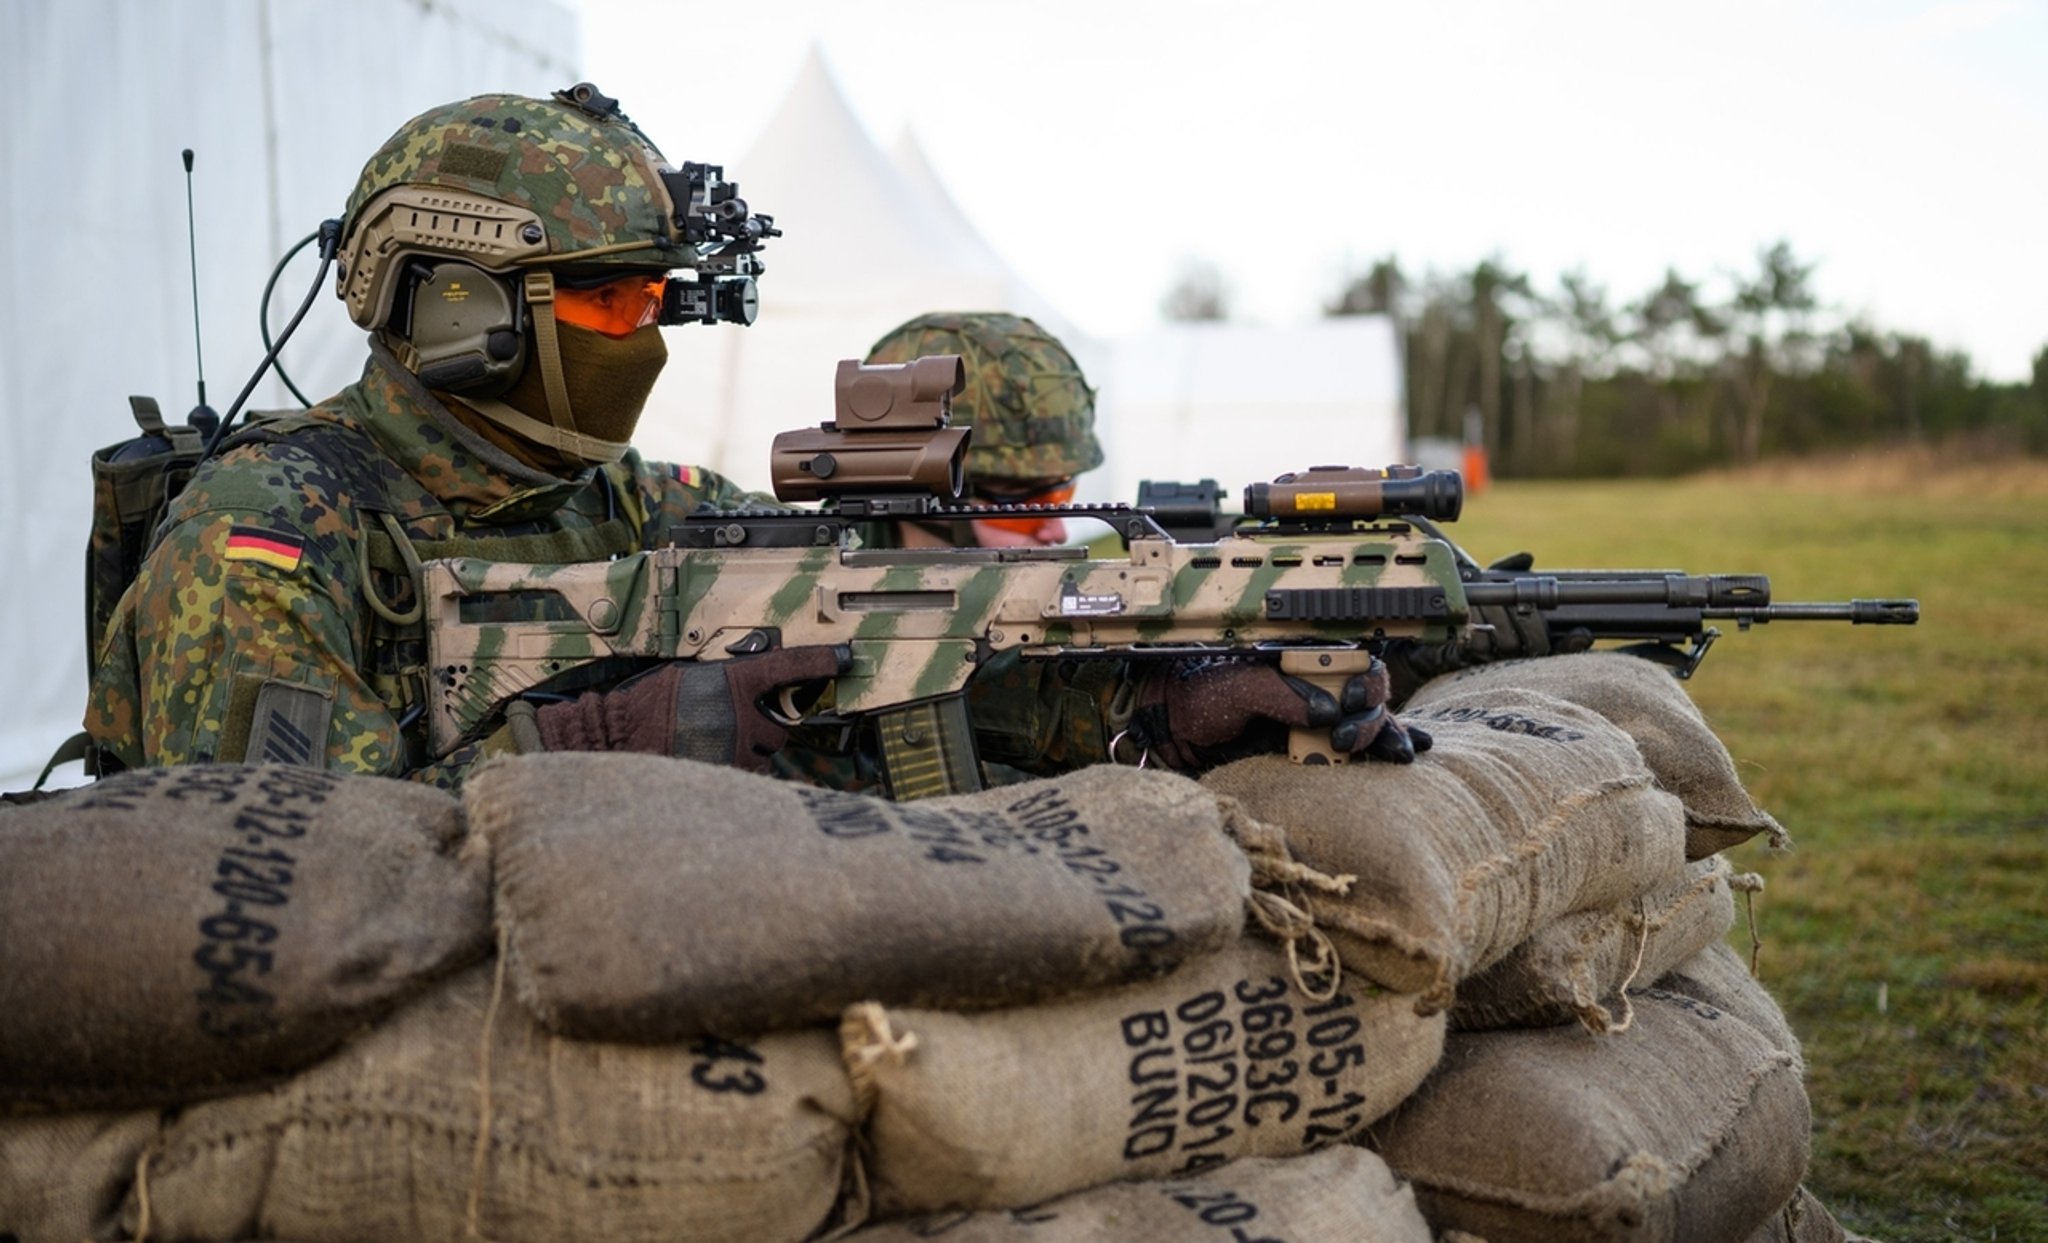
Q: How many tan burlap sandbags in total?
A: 11